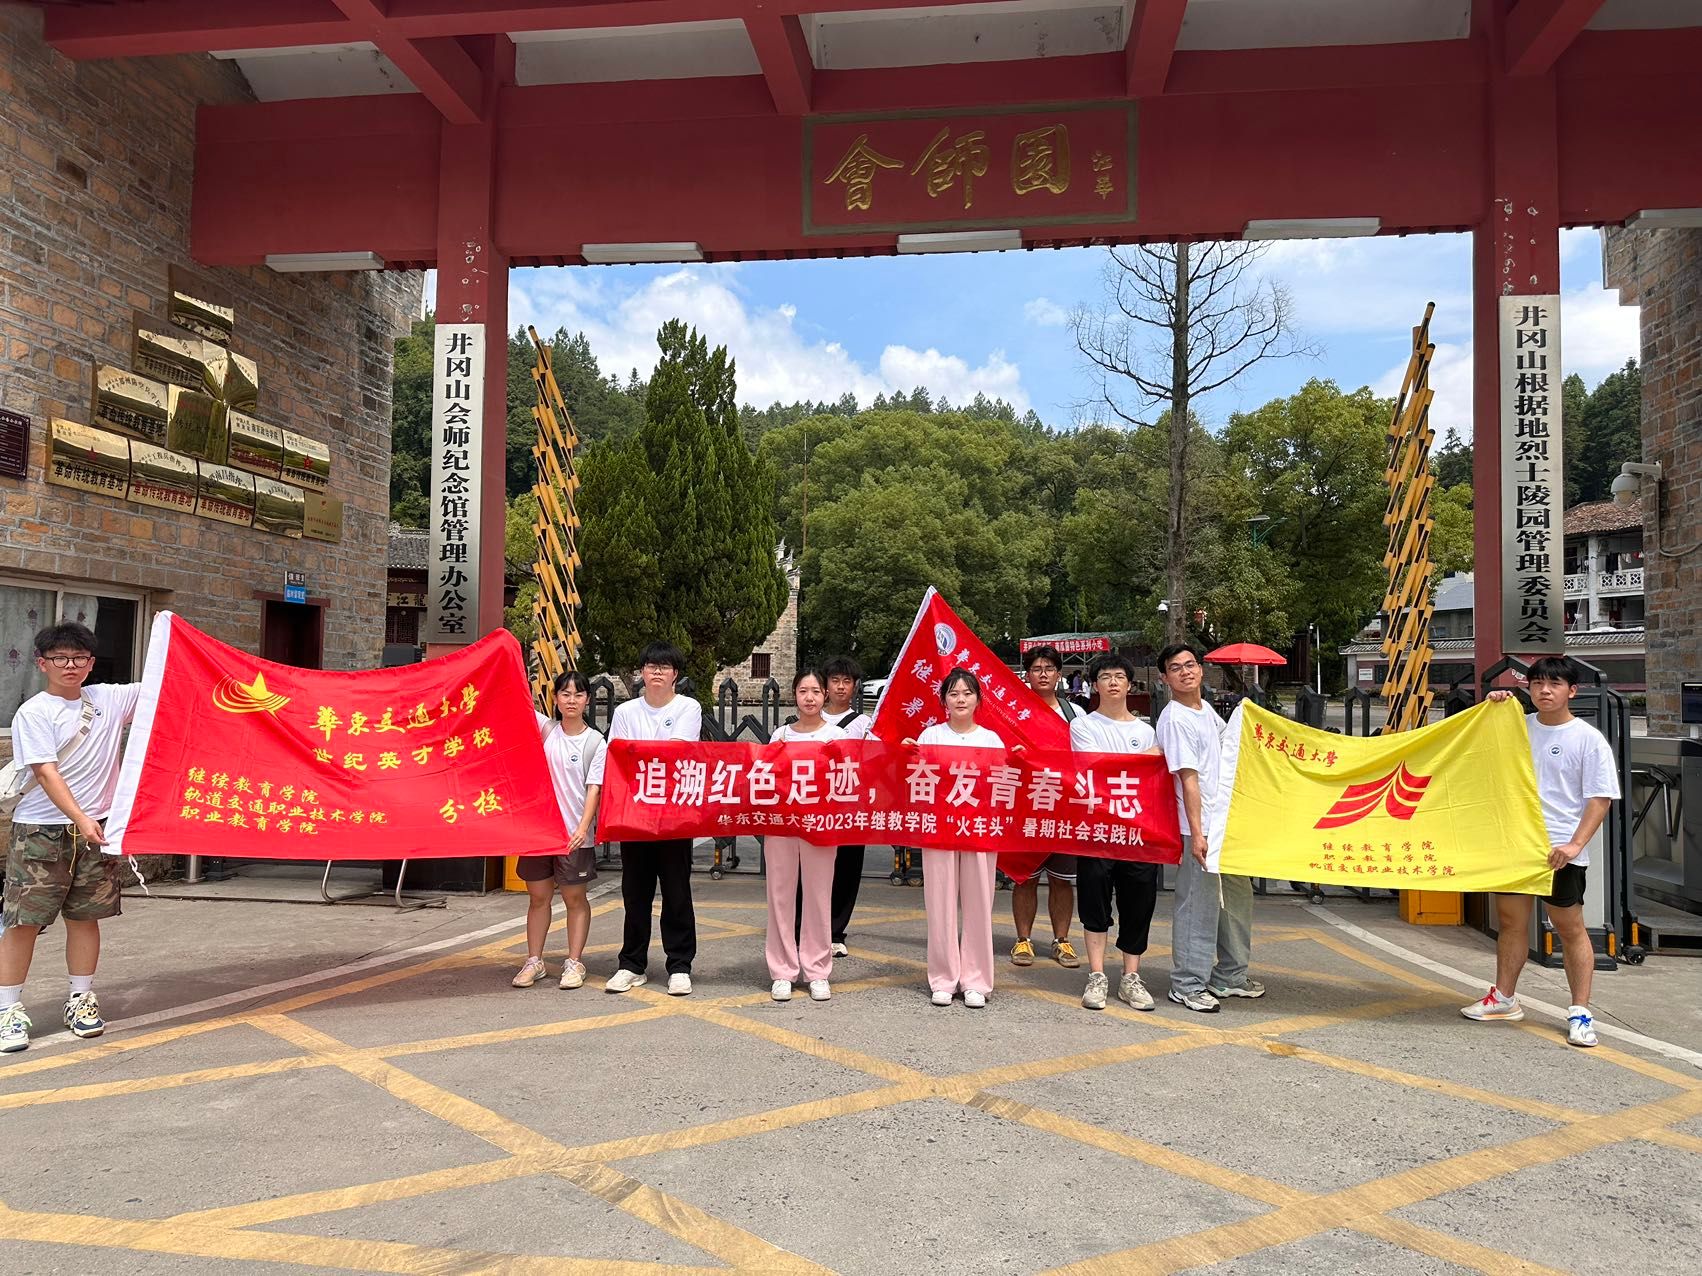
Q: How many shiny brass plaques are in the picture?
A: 12